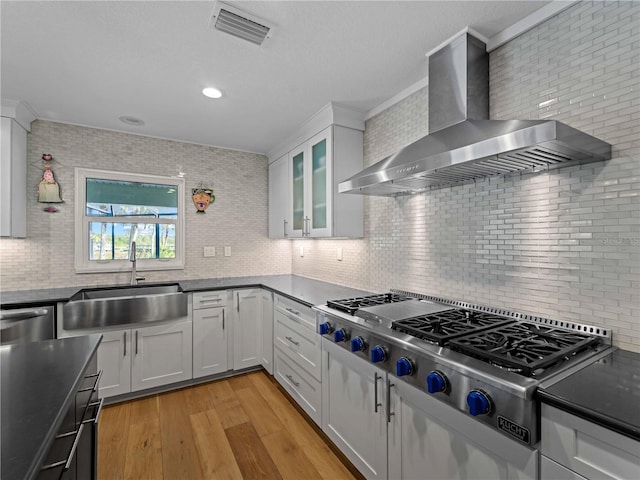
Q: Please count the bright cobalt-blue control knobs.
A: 7